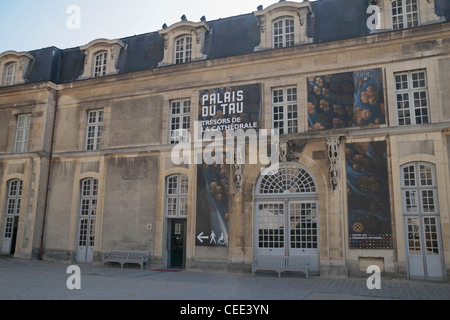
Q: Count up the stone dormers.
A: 5